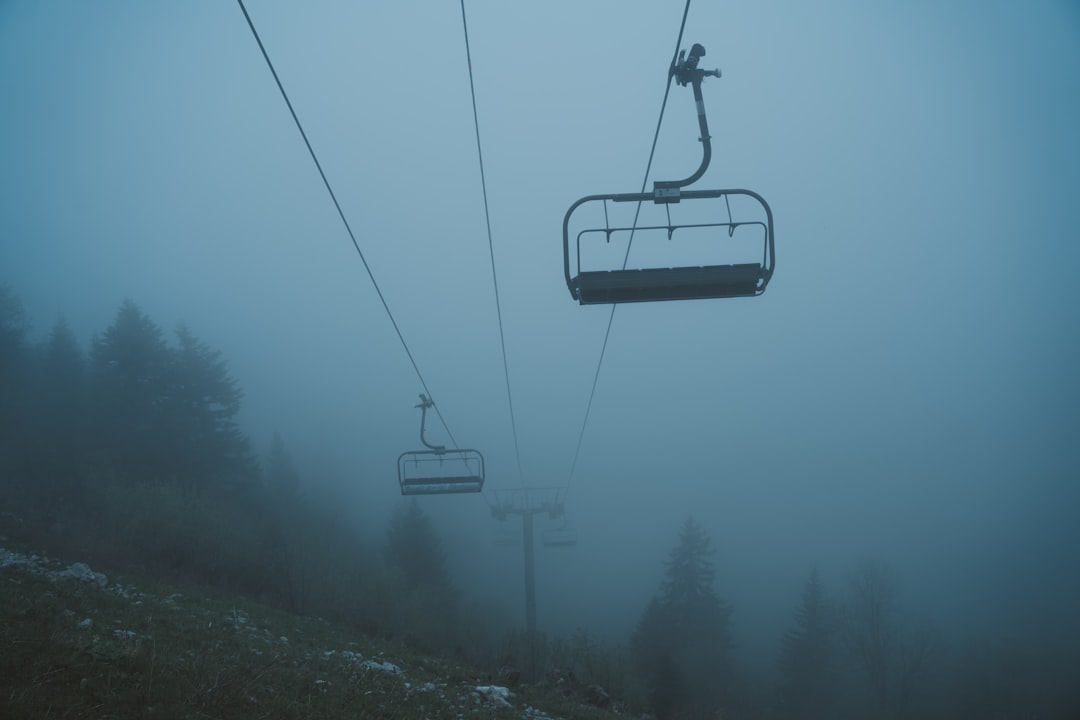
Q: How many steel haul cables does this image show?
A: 3